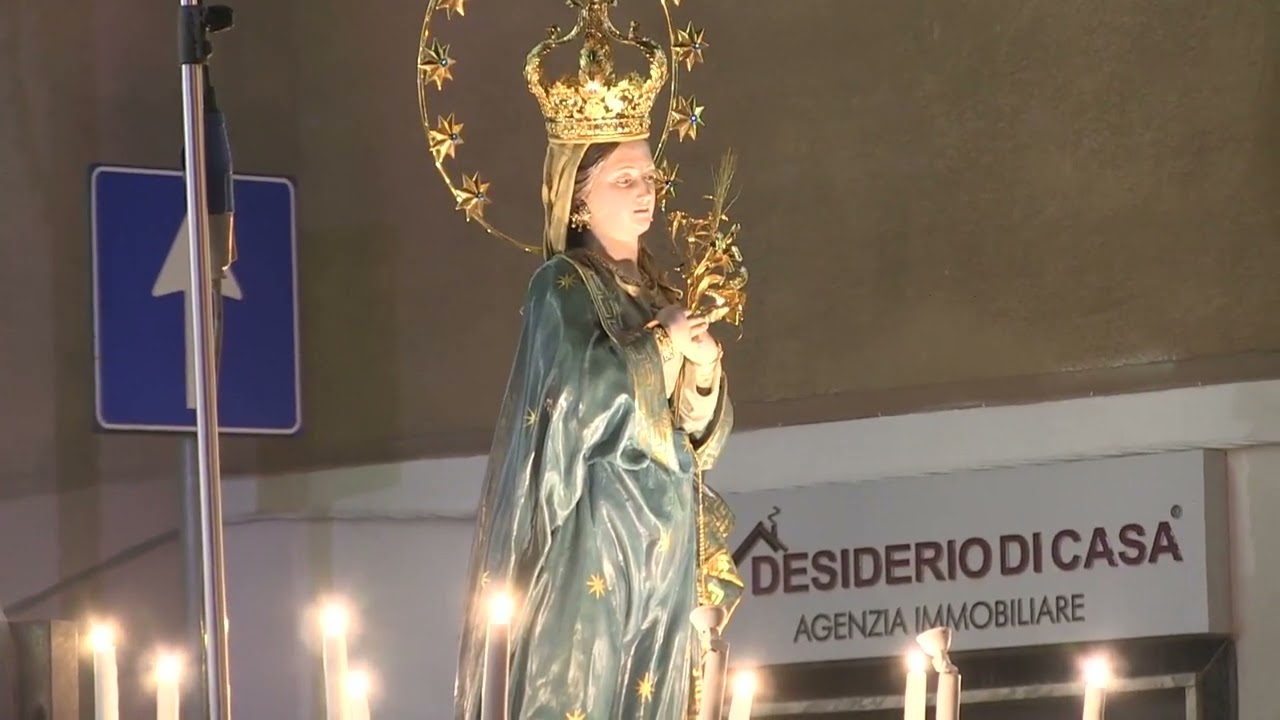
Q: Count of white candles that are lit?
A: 8